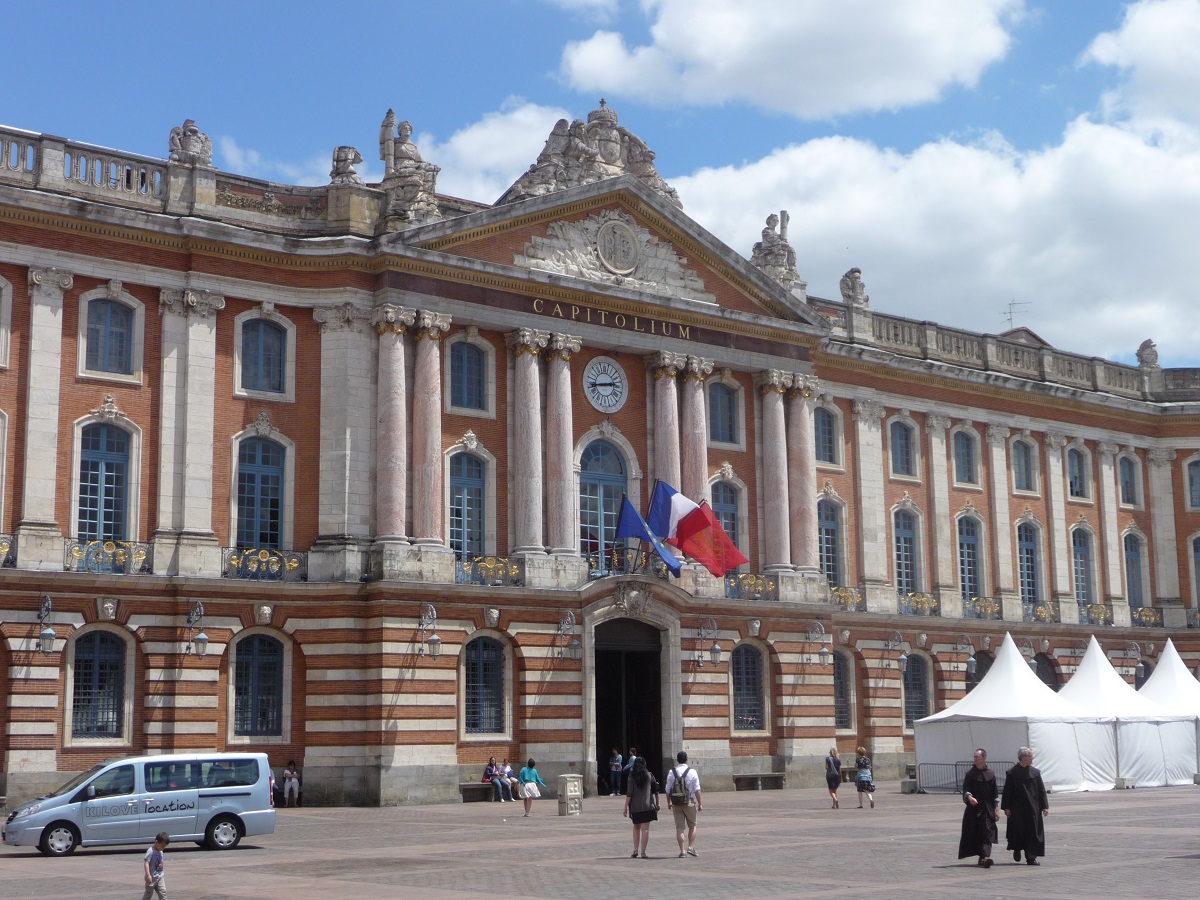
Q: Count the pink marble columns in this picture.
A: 8